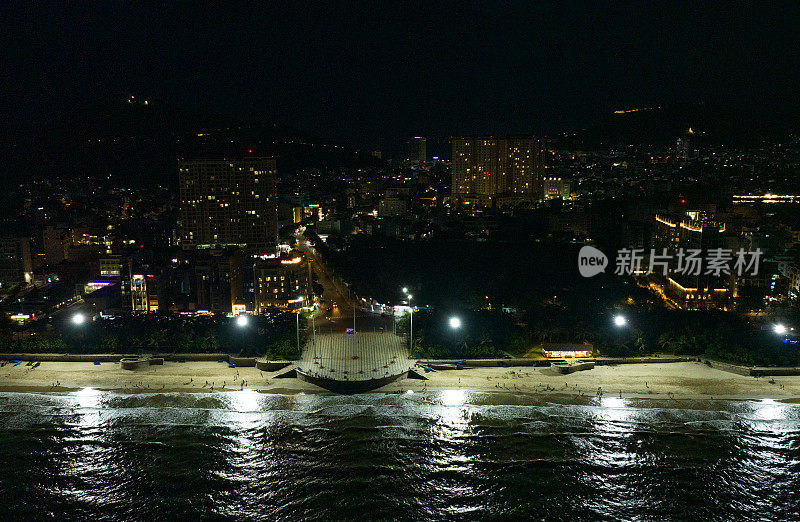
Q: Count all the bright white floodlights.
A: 5